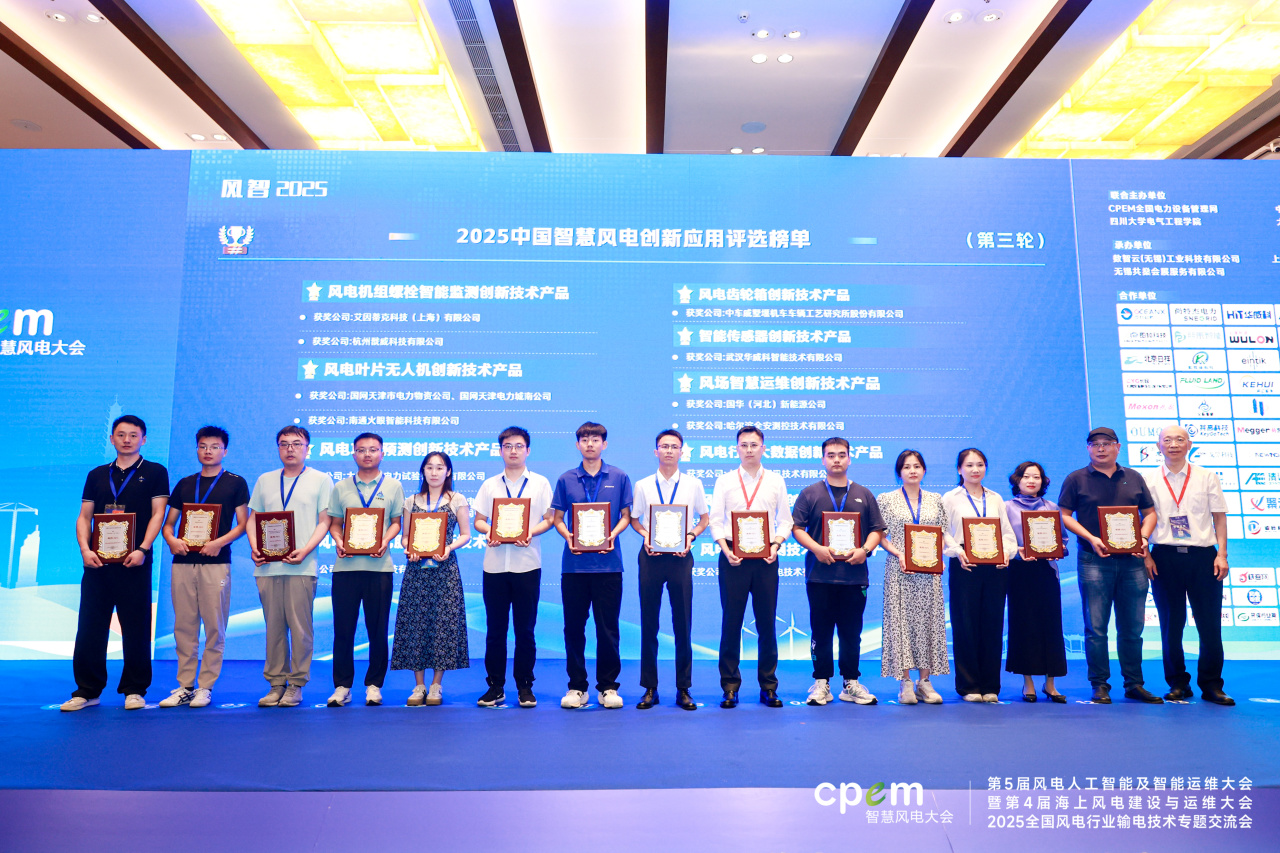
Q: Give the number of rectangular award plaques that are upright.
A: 14